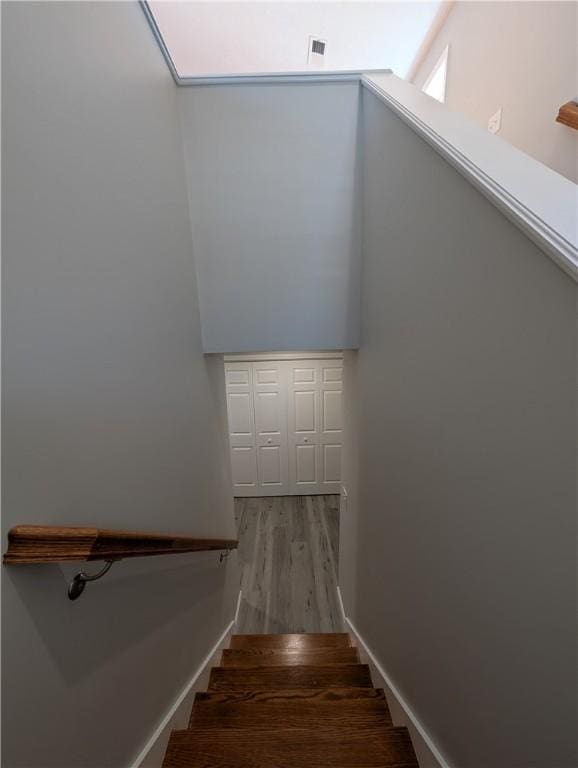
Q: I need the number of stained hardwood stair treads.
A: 5